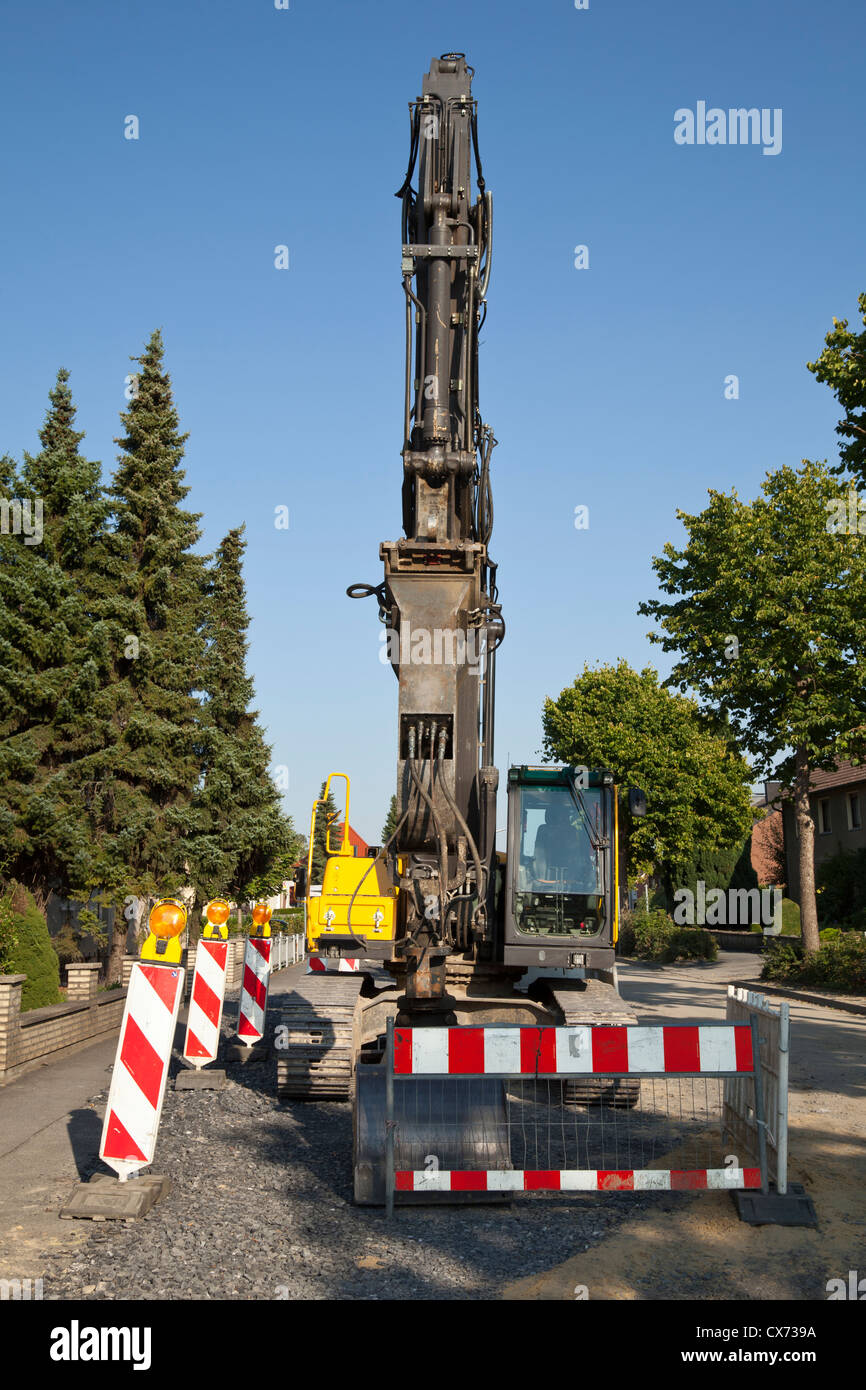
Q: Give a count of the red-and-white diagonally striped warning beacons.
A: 3